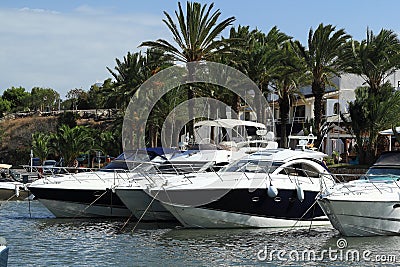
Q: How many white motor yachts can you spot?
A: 4